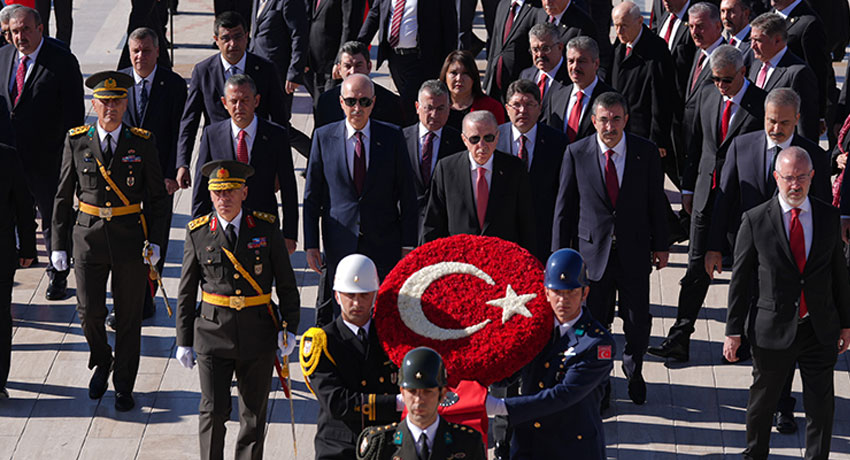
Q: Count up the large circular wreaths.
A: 1